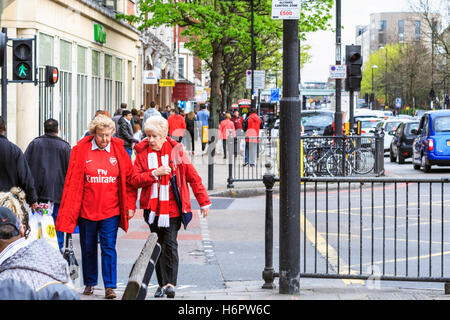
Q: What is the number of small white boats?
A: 0